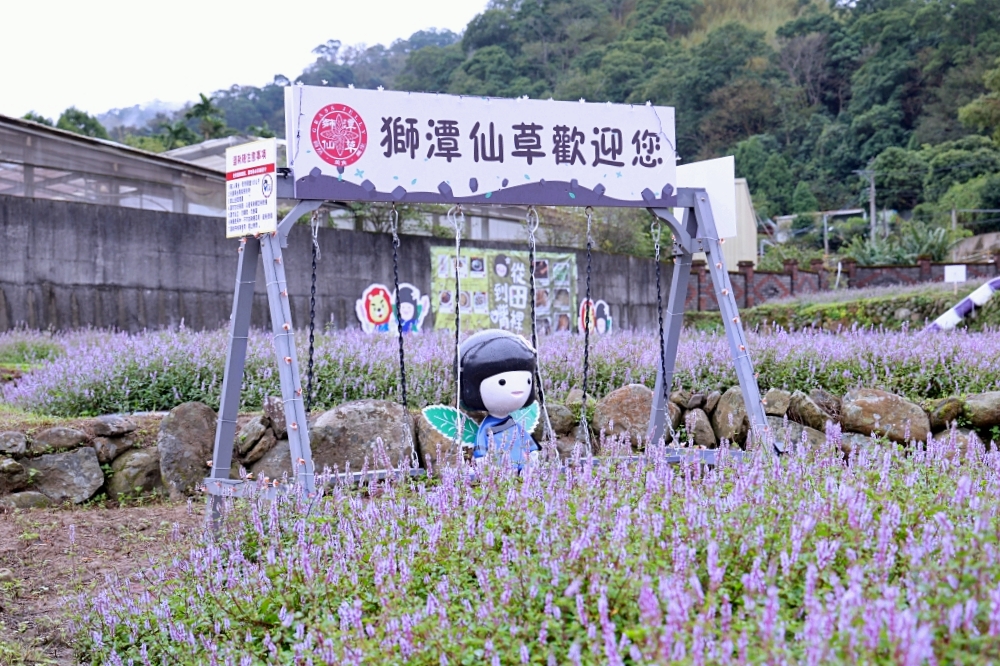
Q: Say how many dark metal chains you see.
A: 6